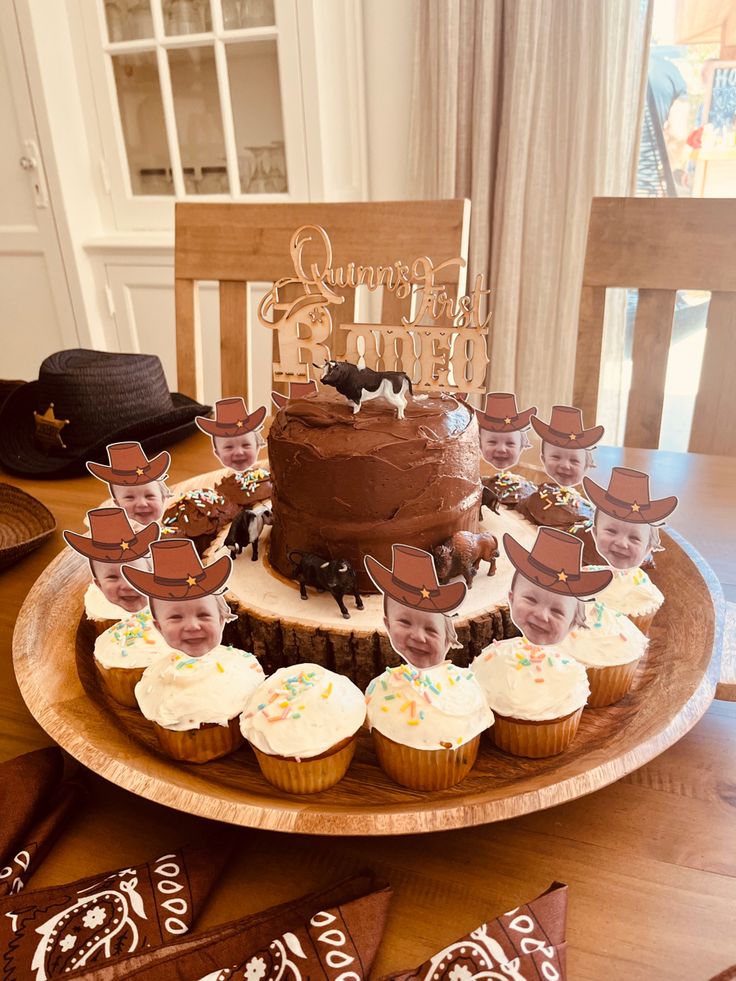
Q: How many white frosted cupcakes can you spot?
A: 8